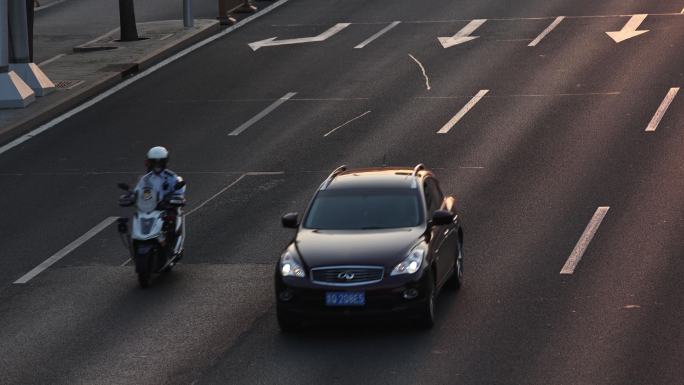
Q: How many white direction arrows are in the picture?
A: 3